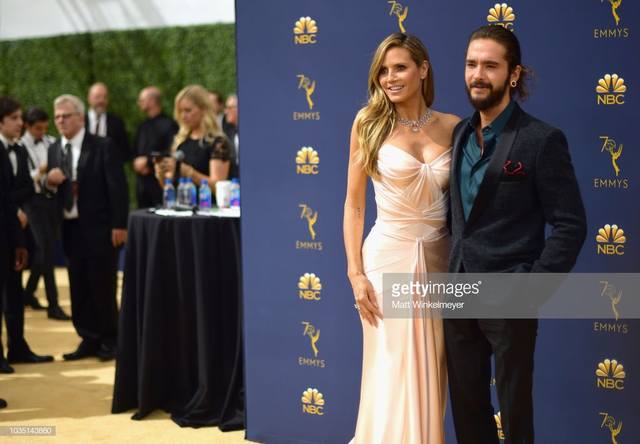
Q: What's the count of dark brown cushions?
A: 0